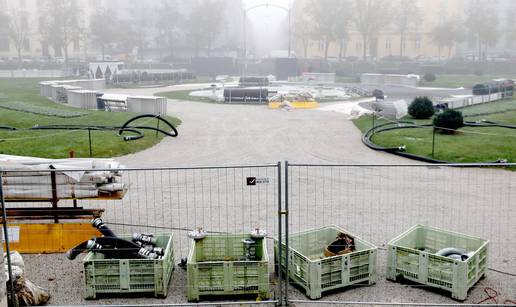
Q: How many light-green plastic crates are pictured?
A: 4